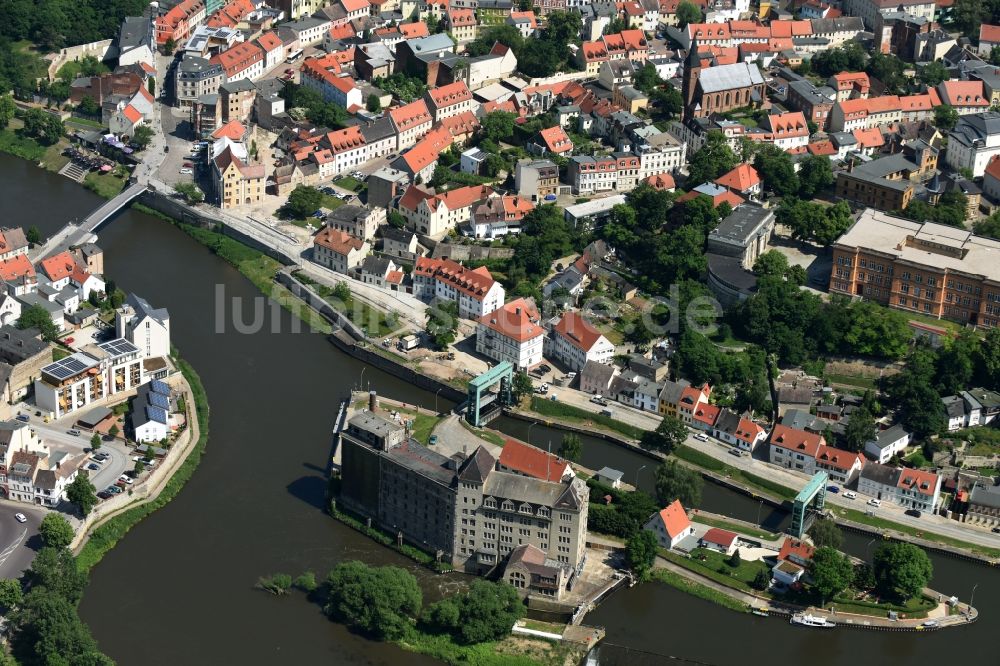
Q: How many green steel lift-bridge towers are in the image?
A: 2